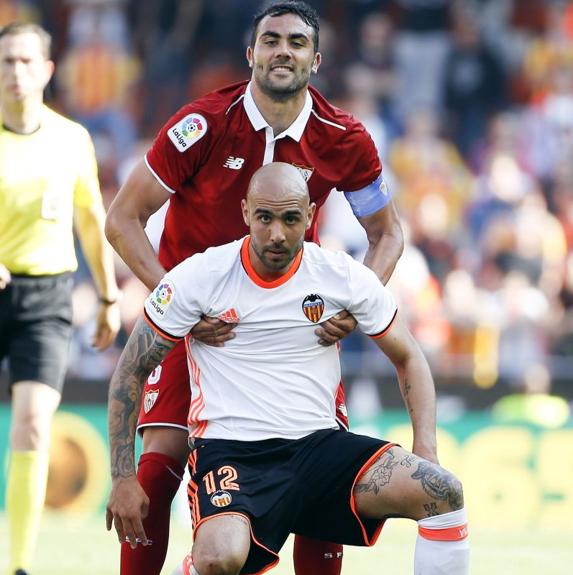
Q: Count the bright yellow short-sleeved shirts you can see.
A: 1